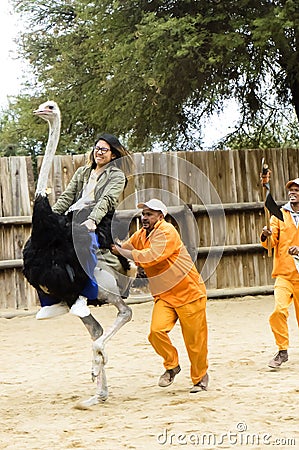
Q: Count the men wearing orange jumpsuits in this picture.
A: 2